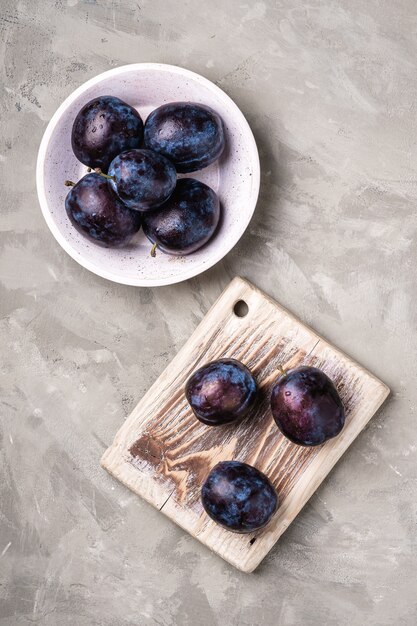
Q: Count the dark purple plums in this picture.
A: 8